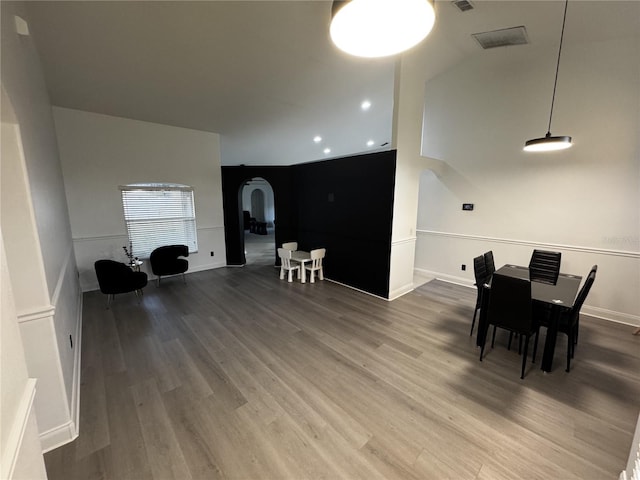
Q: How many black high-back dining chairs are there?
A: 6